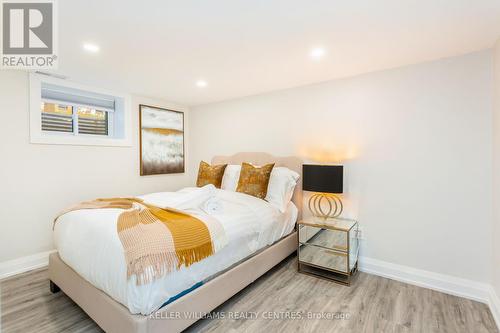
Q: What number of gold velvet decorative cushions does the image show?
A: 2